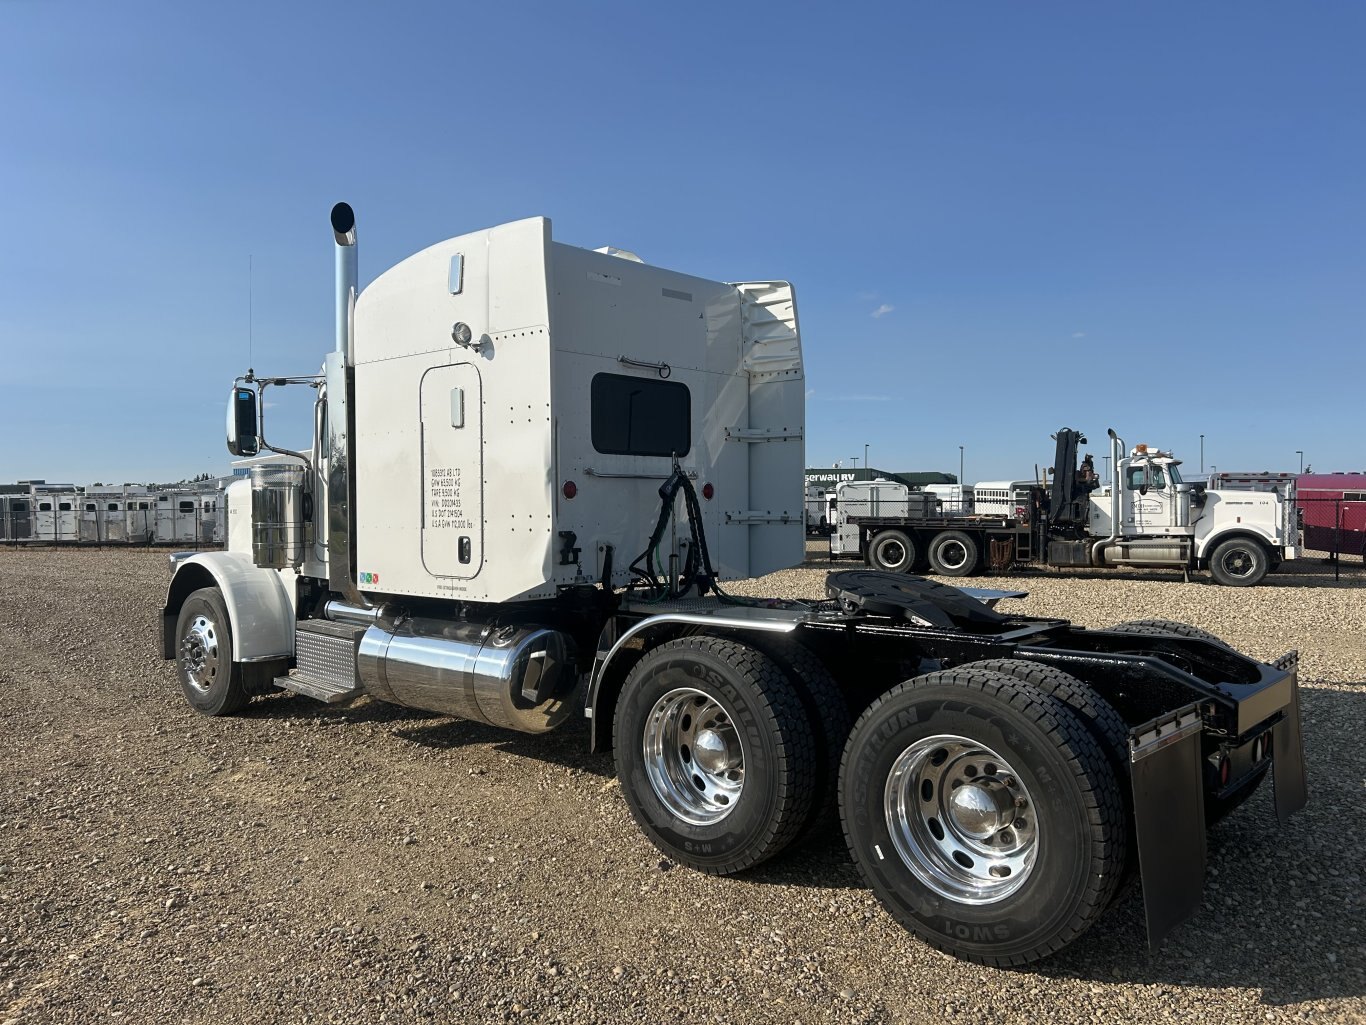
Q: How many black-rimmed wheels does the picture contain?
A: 3